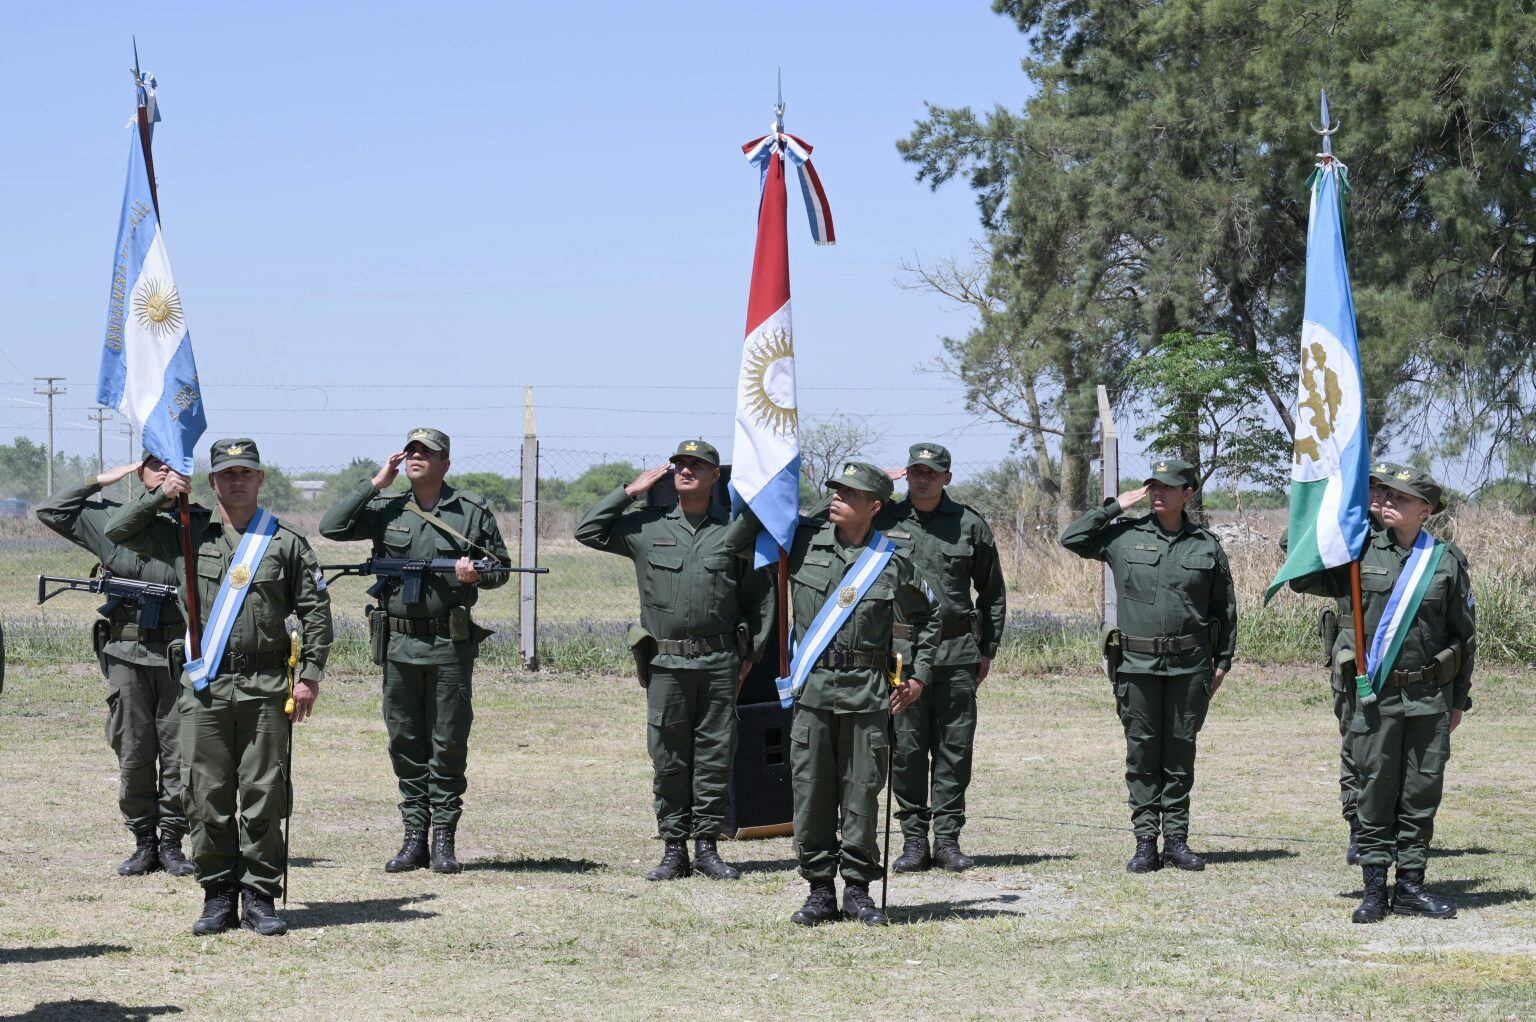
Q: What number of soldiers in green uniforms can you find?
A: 9